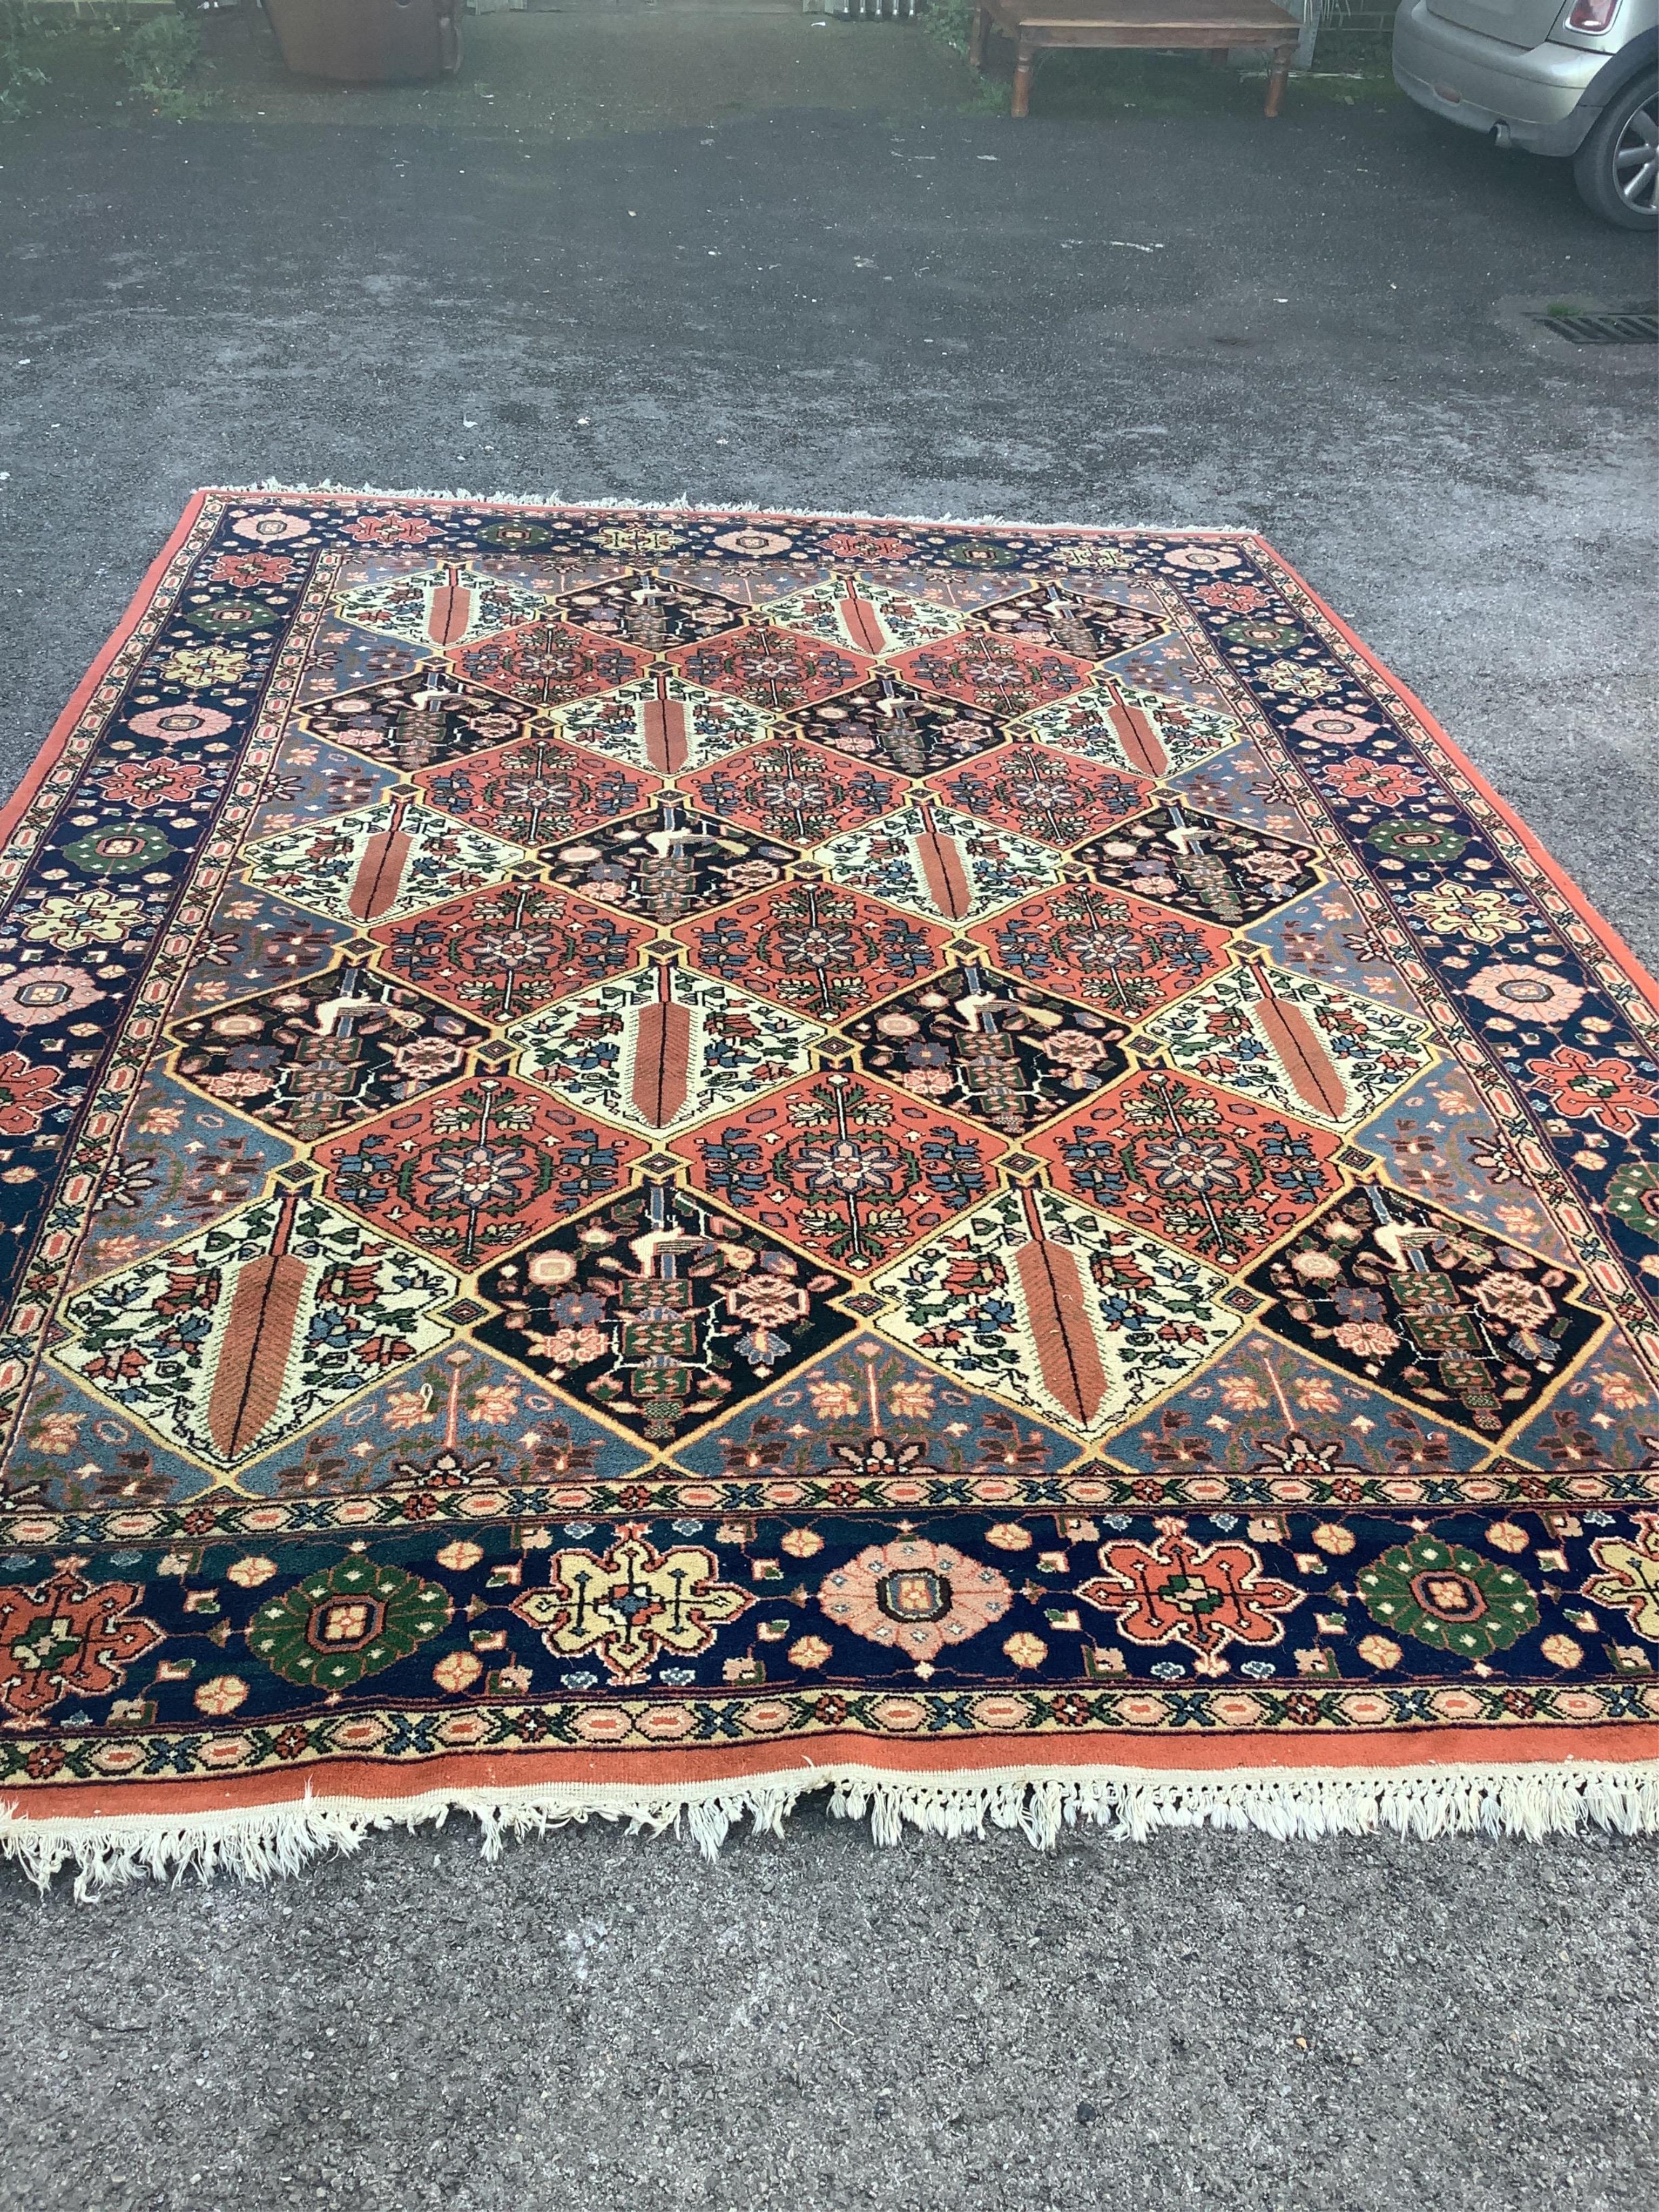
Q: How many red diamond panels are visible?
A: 12